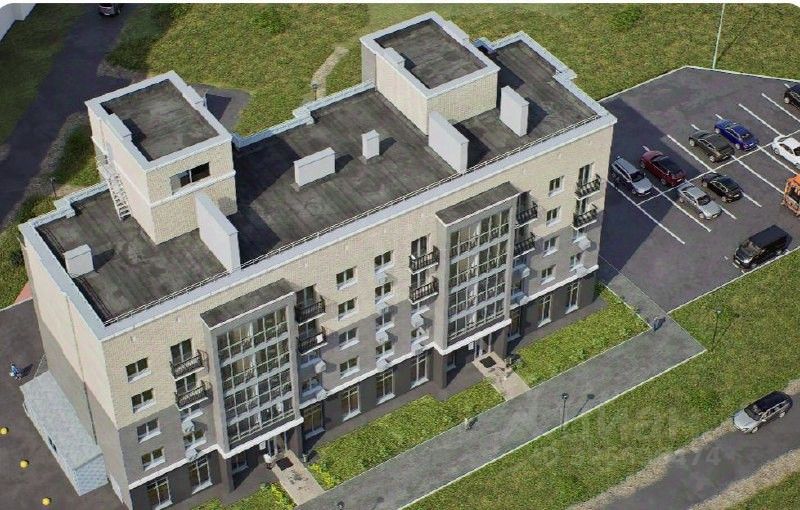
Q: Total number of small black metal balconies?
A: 10